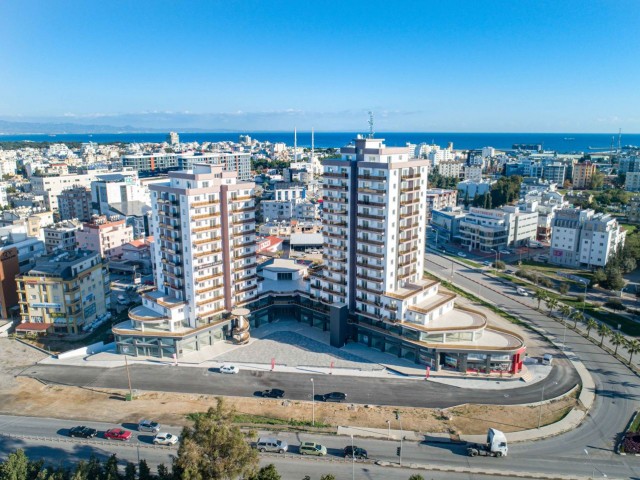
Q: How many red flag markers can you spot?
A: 4